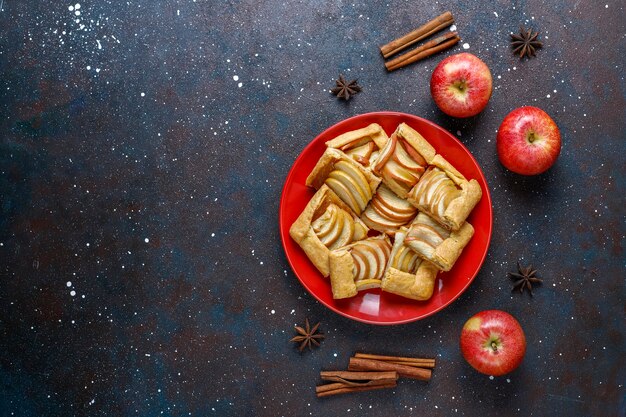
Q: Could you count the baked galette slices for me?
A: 9